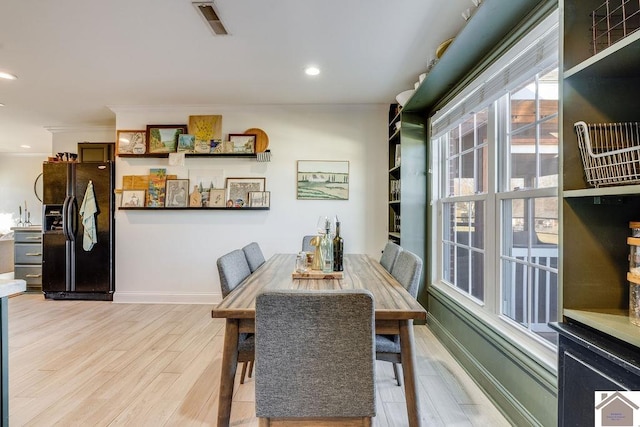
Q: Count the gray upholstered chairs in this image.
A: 6